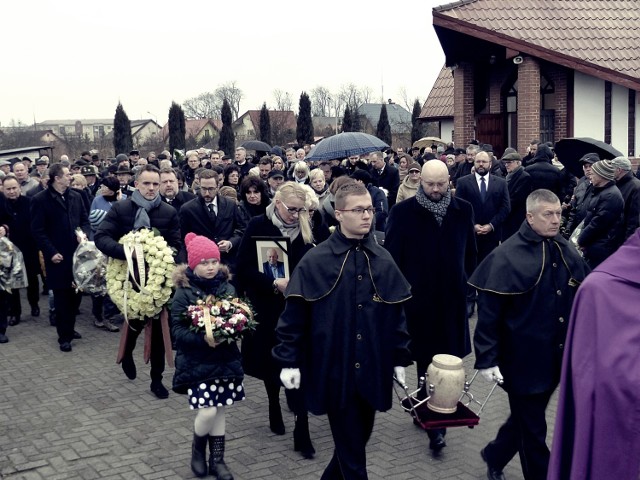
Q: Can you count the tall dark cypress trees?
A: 8